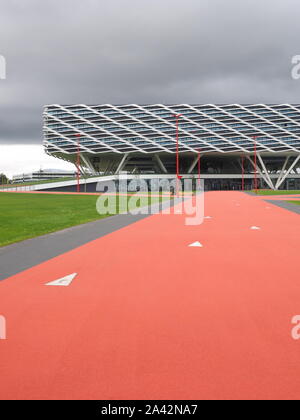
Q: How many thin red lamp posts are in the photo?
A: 5